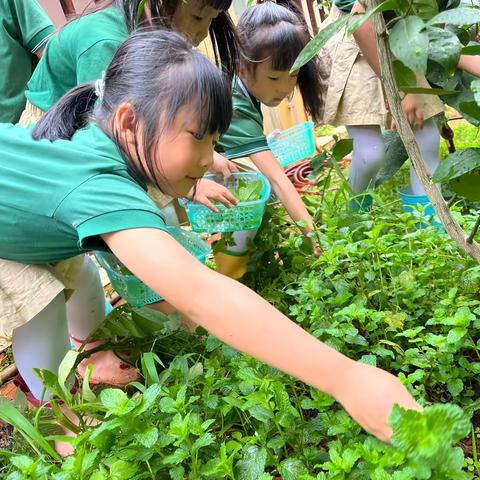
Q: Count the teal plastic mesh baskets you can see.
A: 3